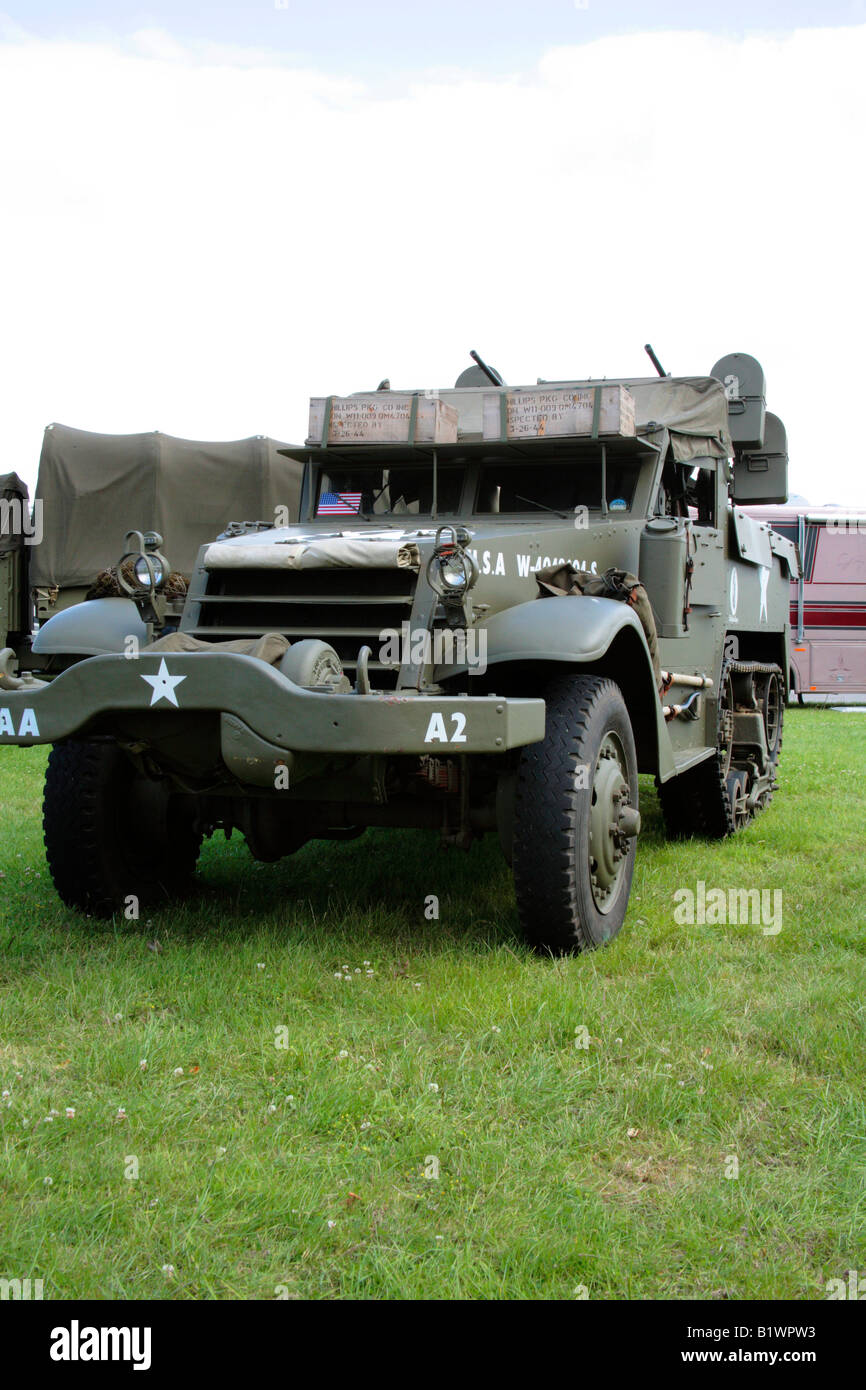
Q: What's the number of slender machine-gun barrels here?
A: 2